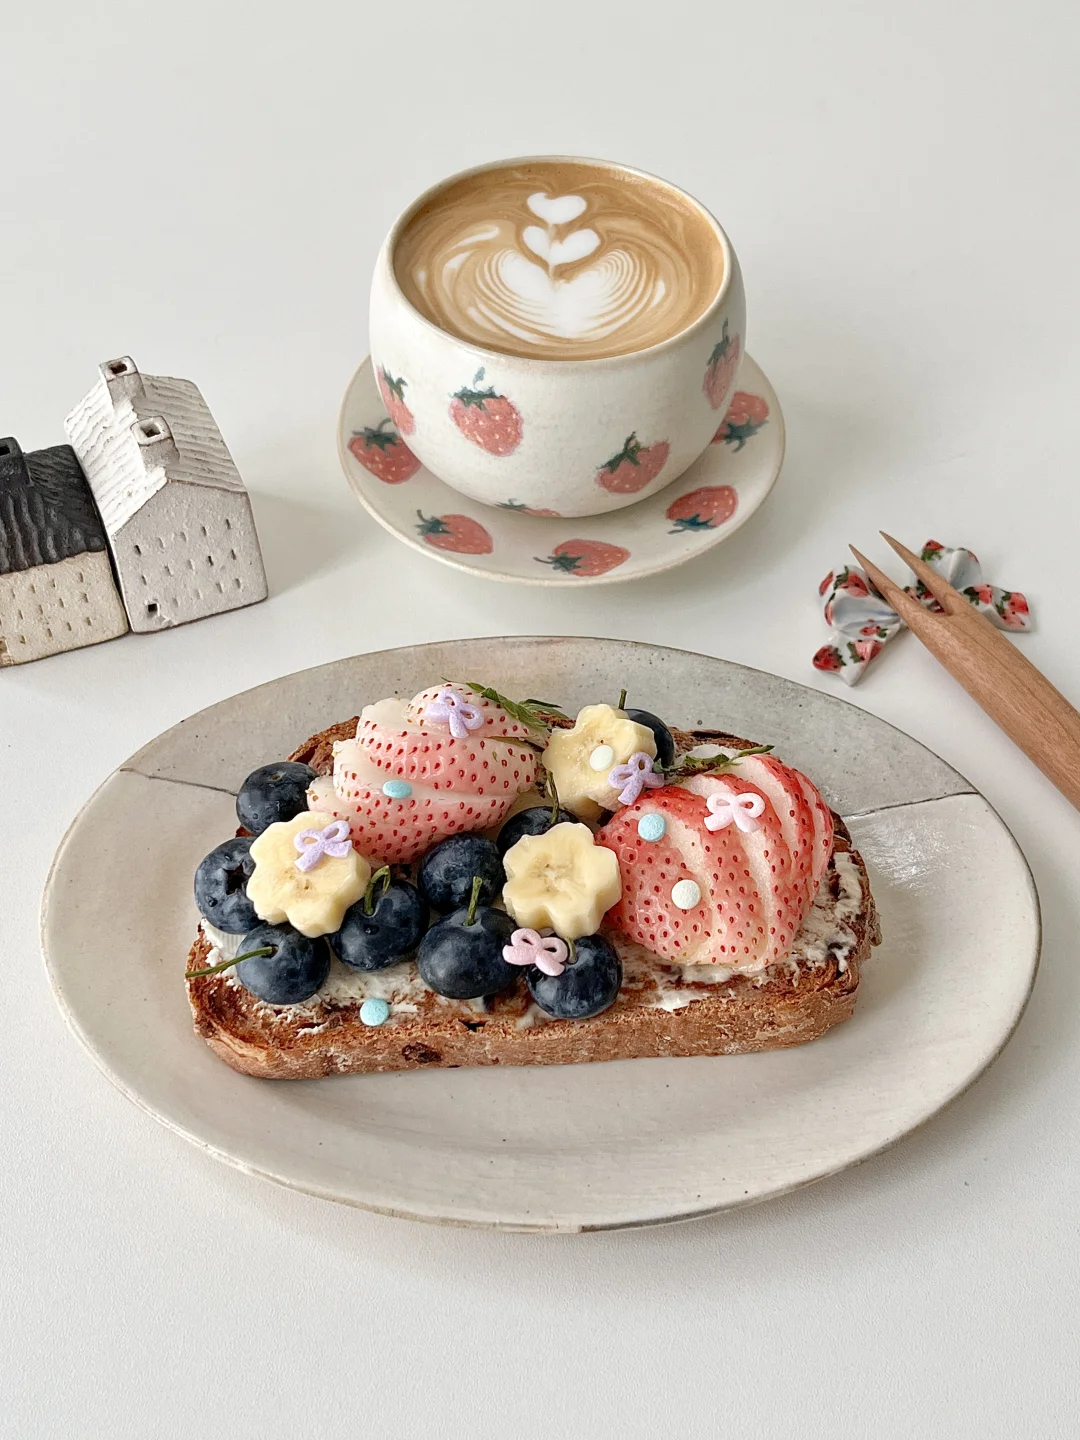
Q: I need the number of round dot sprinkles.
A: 5